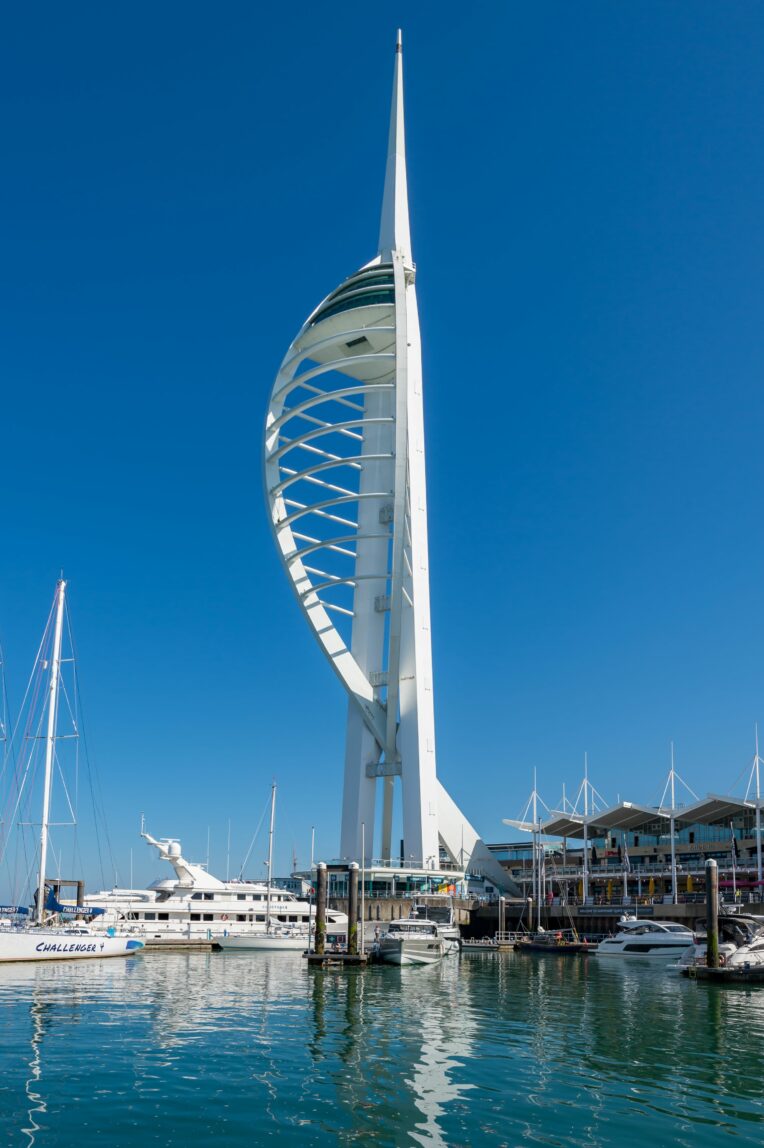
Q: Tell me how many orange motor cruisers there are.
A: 0